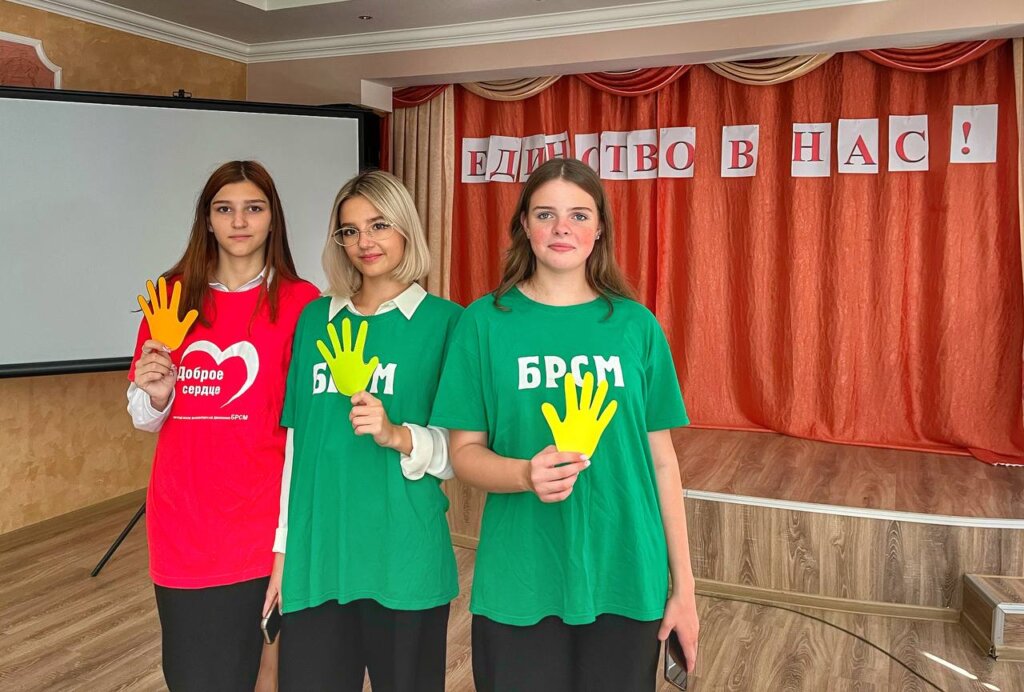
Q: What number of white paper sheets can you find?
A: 13